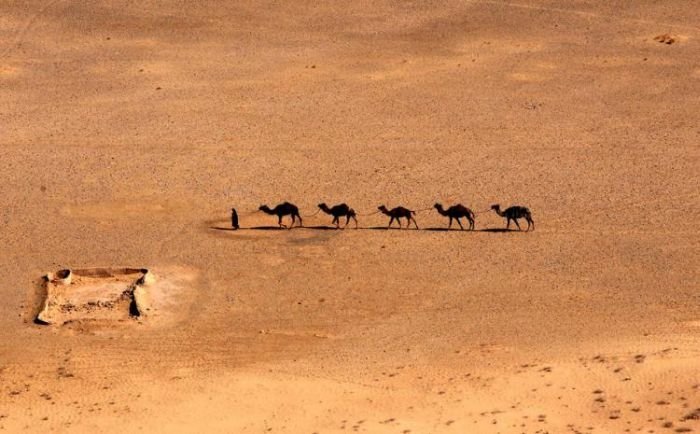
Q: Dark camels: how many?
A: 5